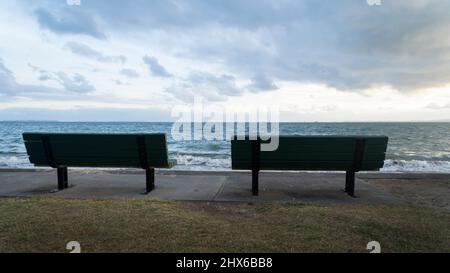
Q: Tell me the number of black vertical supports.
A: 4